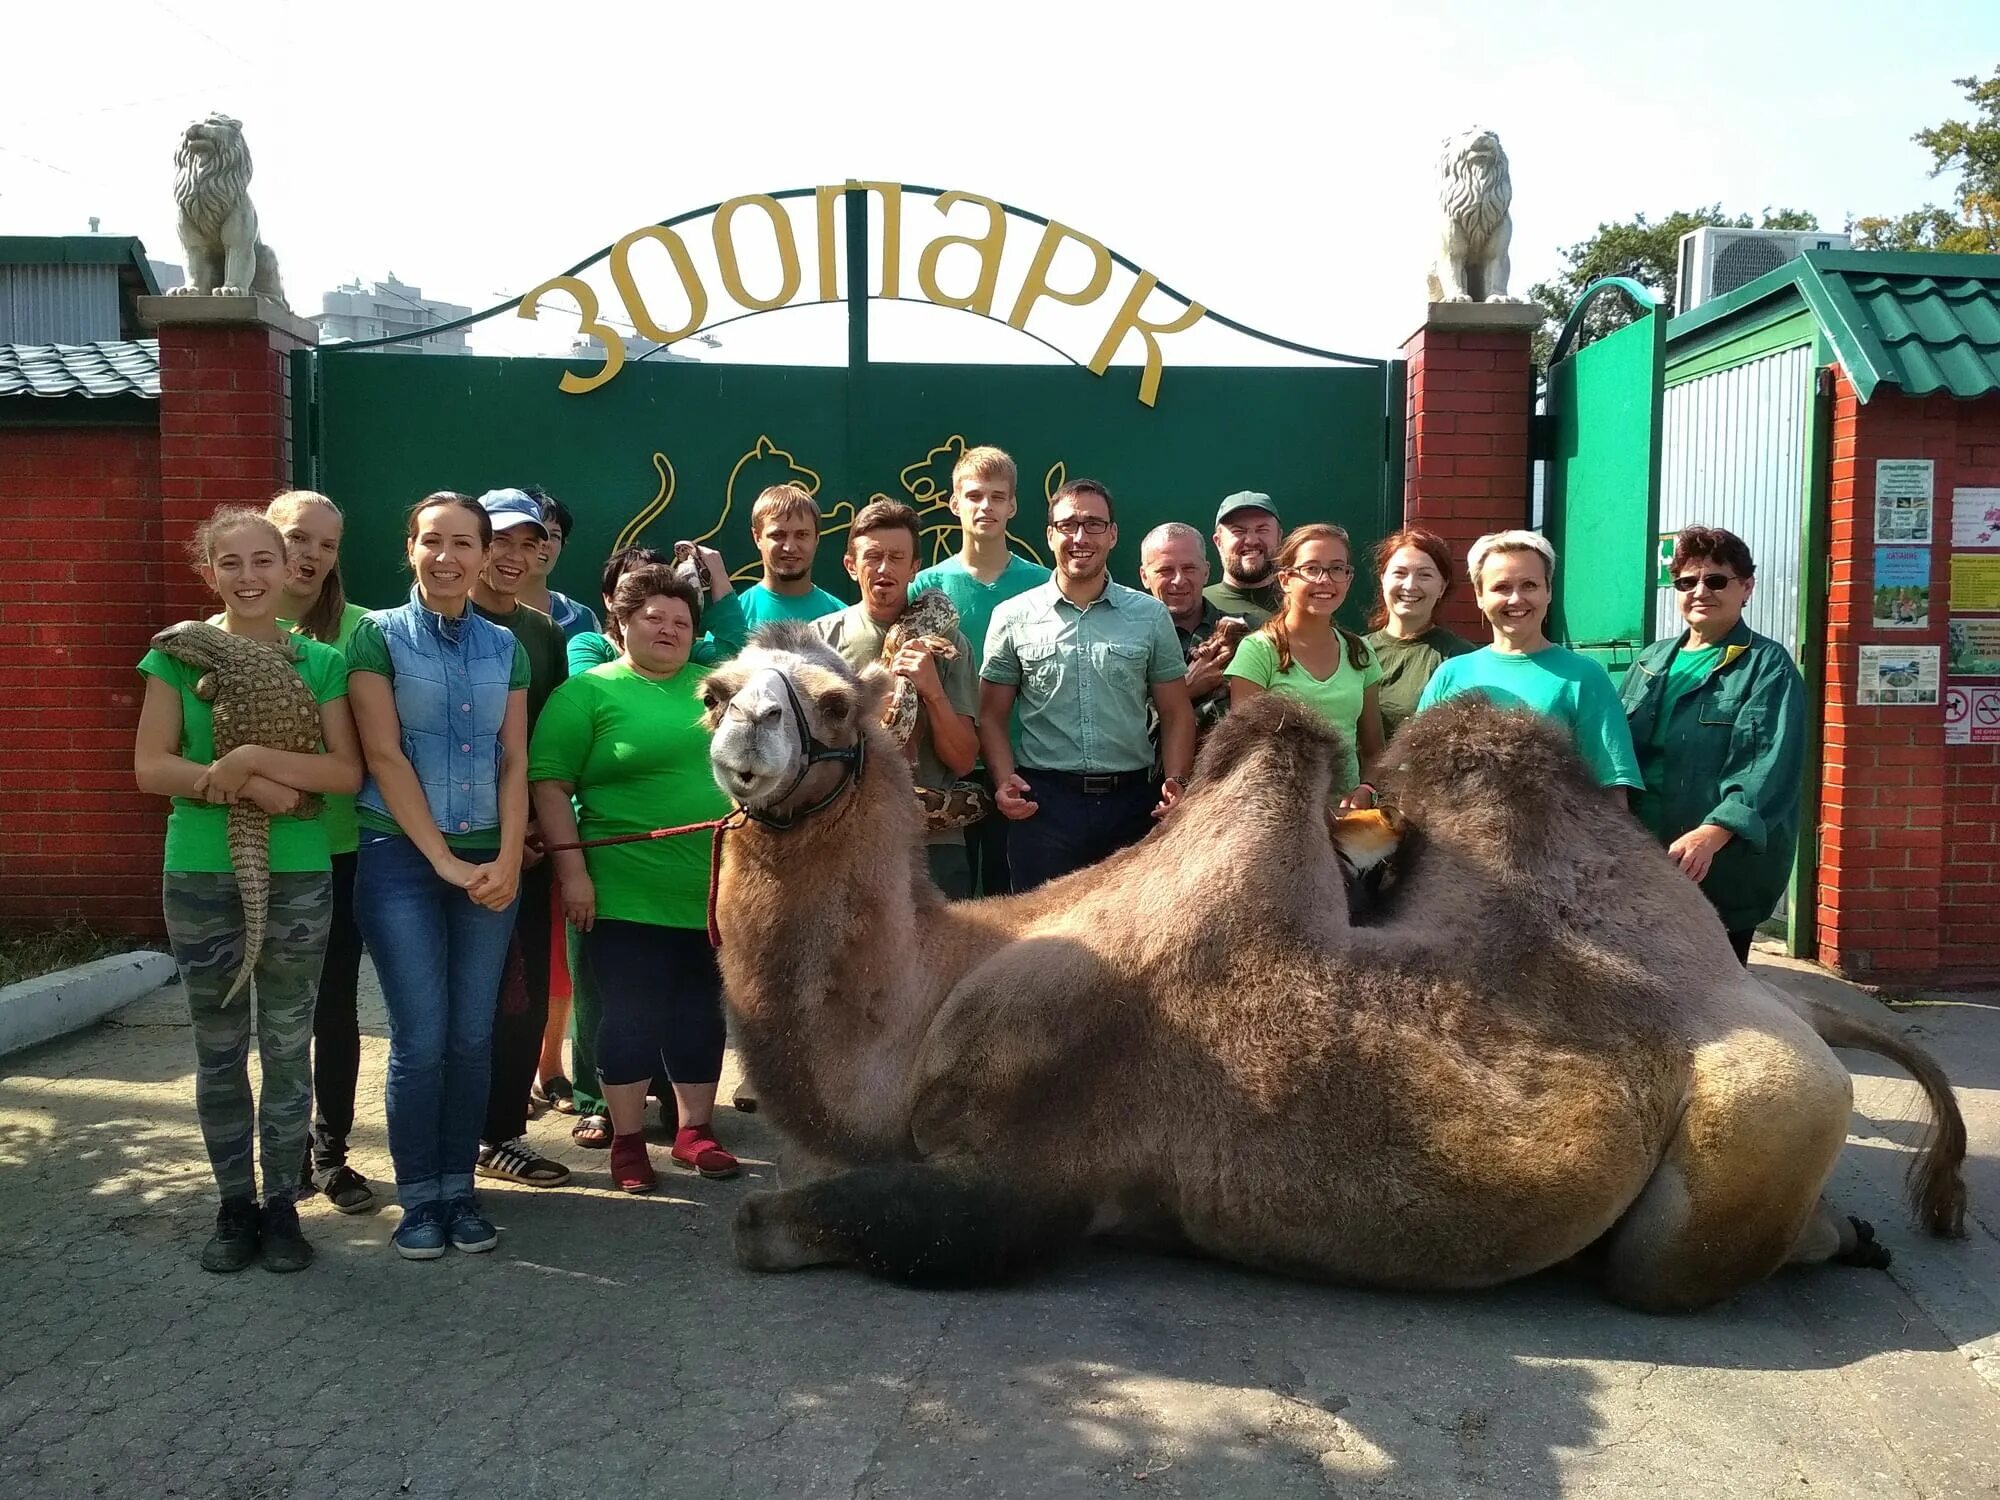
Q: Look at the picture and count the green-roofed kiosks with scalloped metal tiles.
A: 1